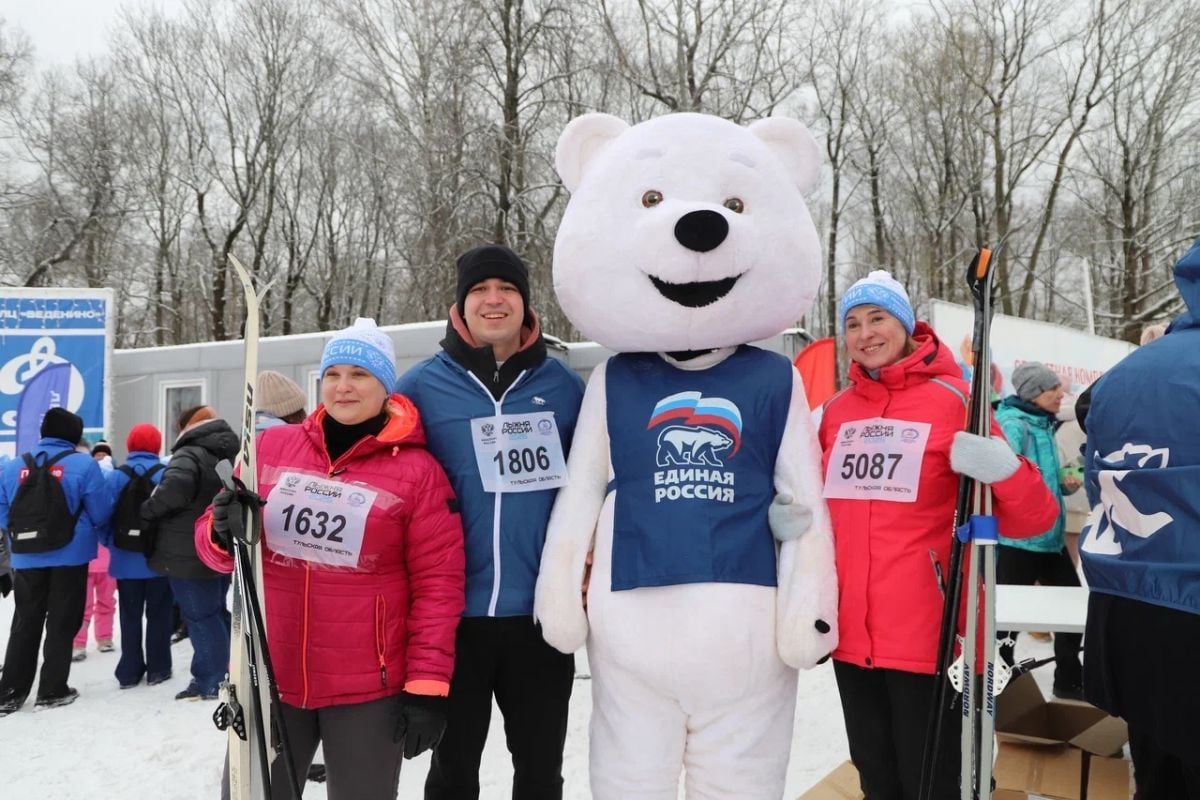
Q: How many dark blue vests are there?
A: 1